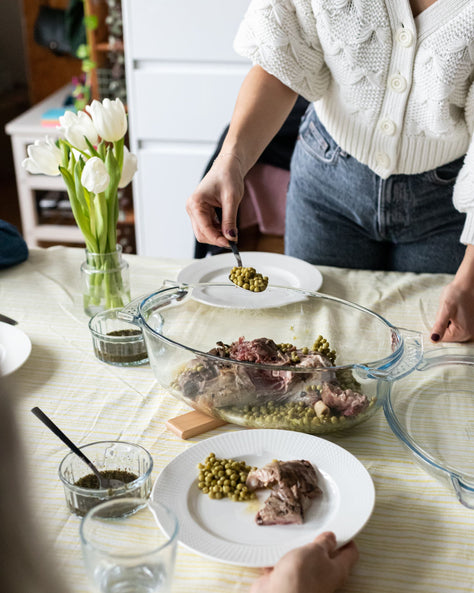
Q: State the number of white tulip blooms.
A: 5